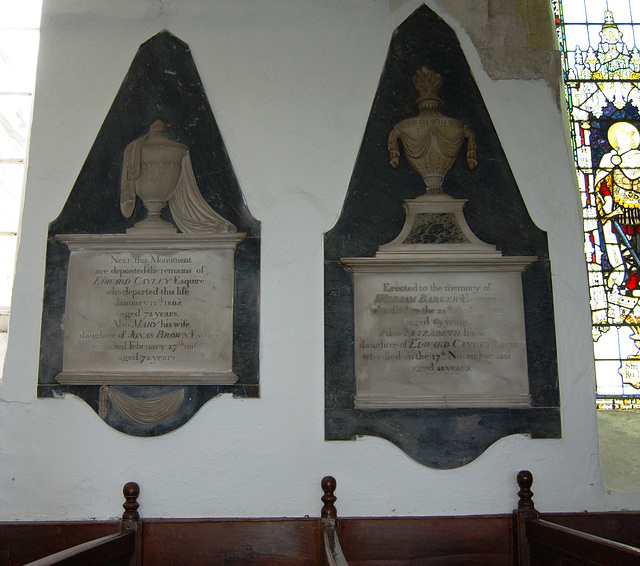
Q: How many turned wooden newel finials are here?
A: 3